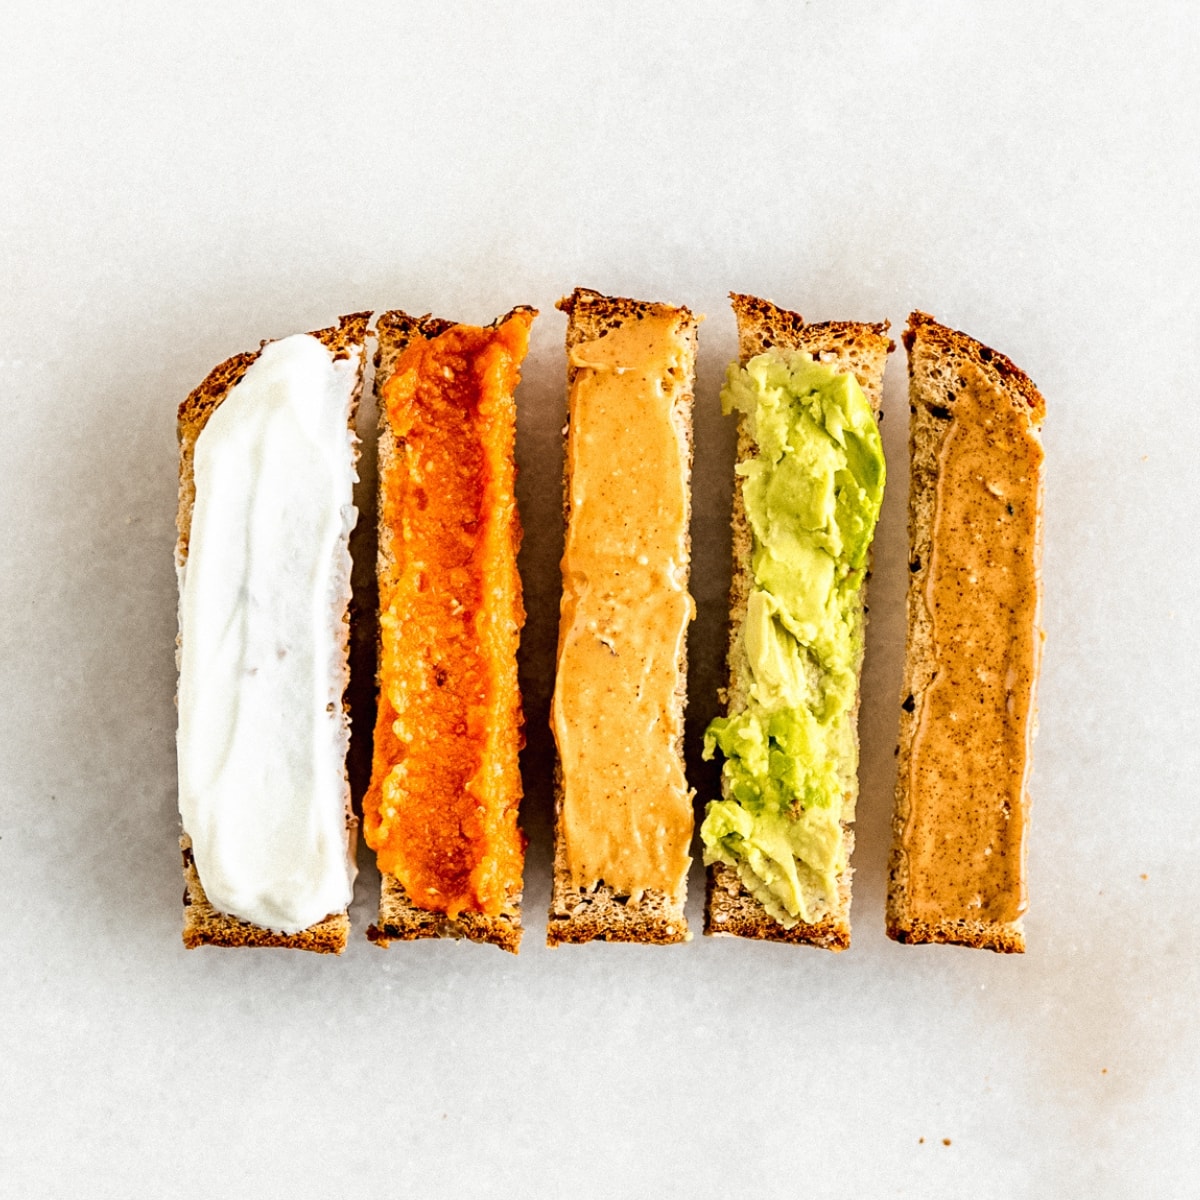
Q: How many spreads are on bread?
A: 5